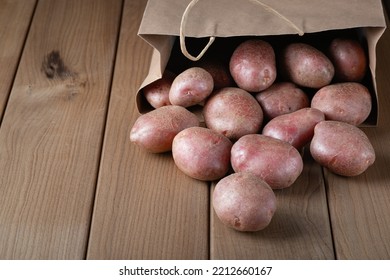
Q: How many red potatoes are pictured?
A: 15